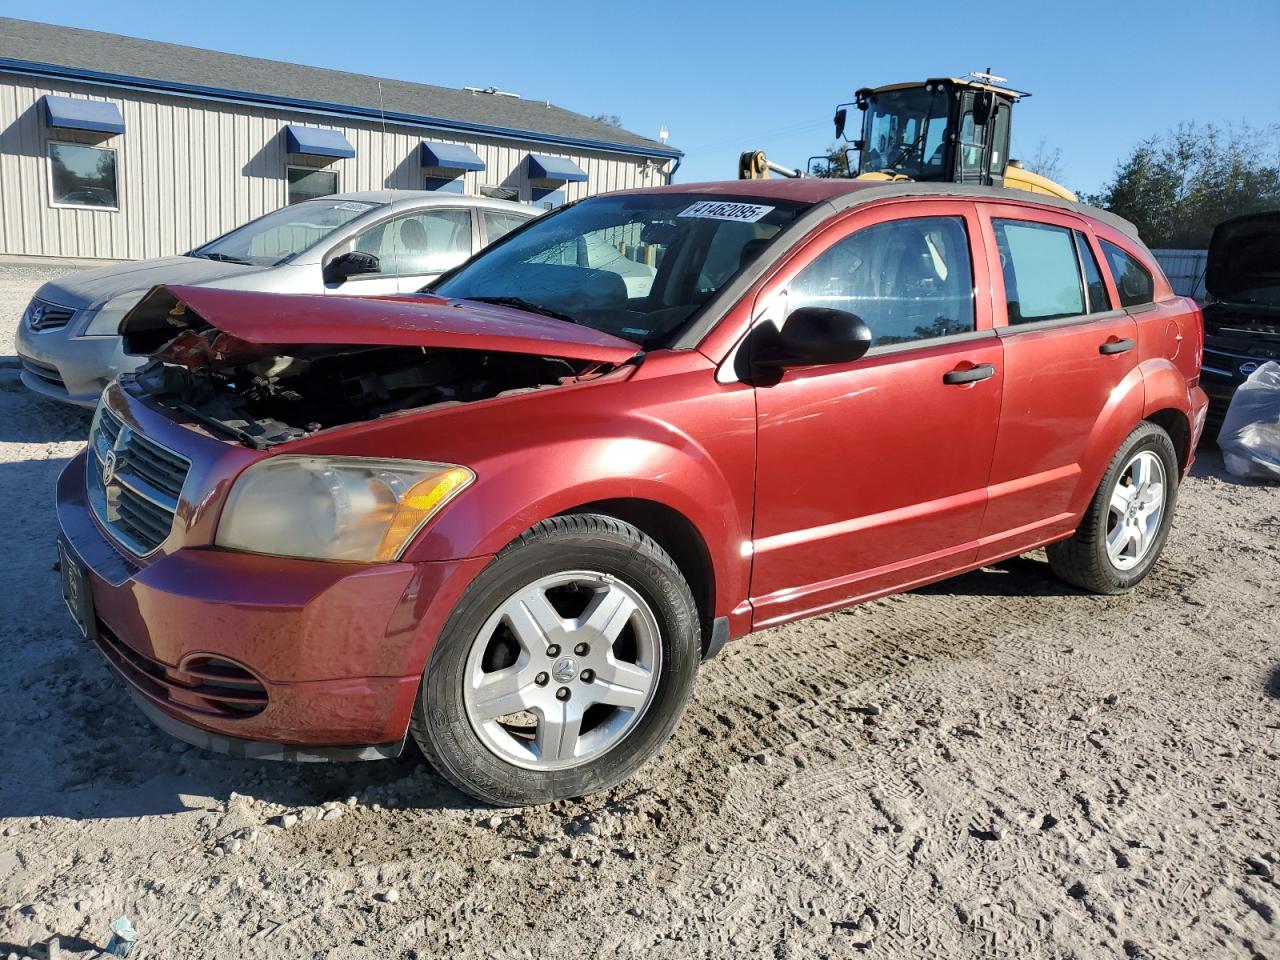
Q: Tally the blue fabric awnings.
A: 4